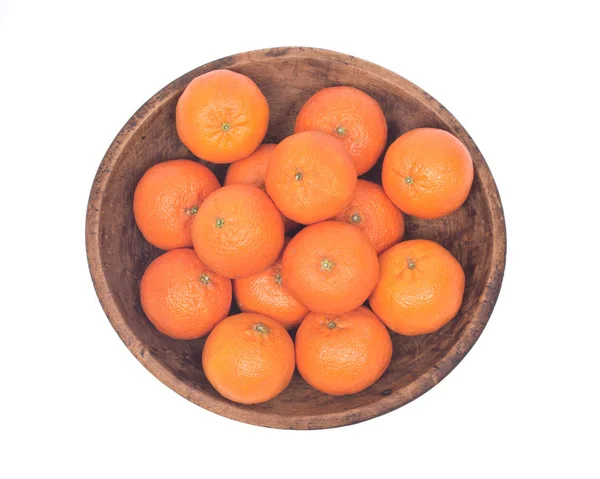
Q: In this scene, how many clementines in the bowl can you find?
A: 14